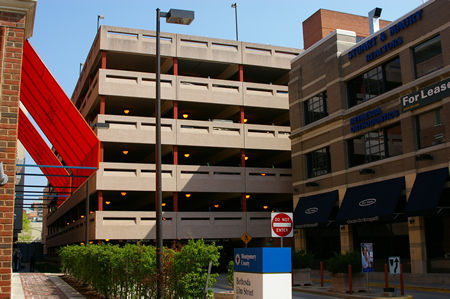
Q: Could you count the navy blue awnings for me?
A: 3